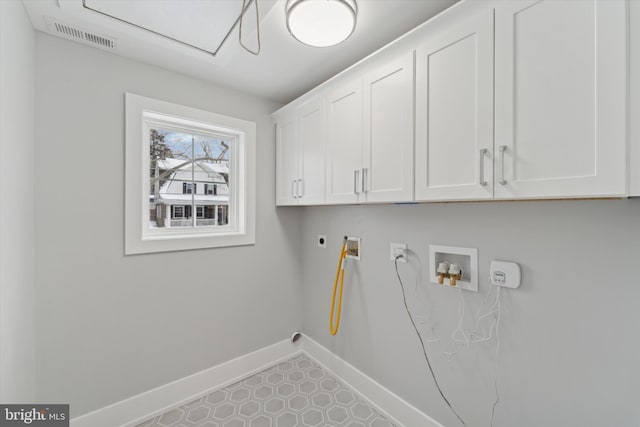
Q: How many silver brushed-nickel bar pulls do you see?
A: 6